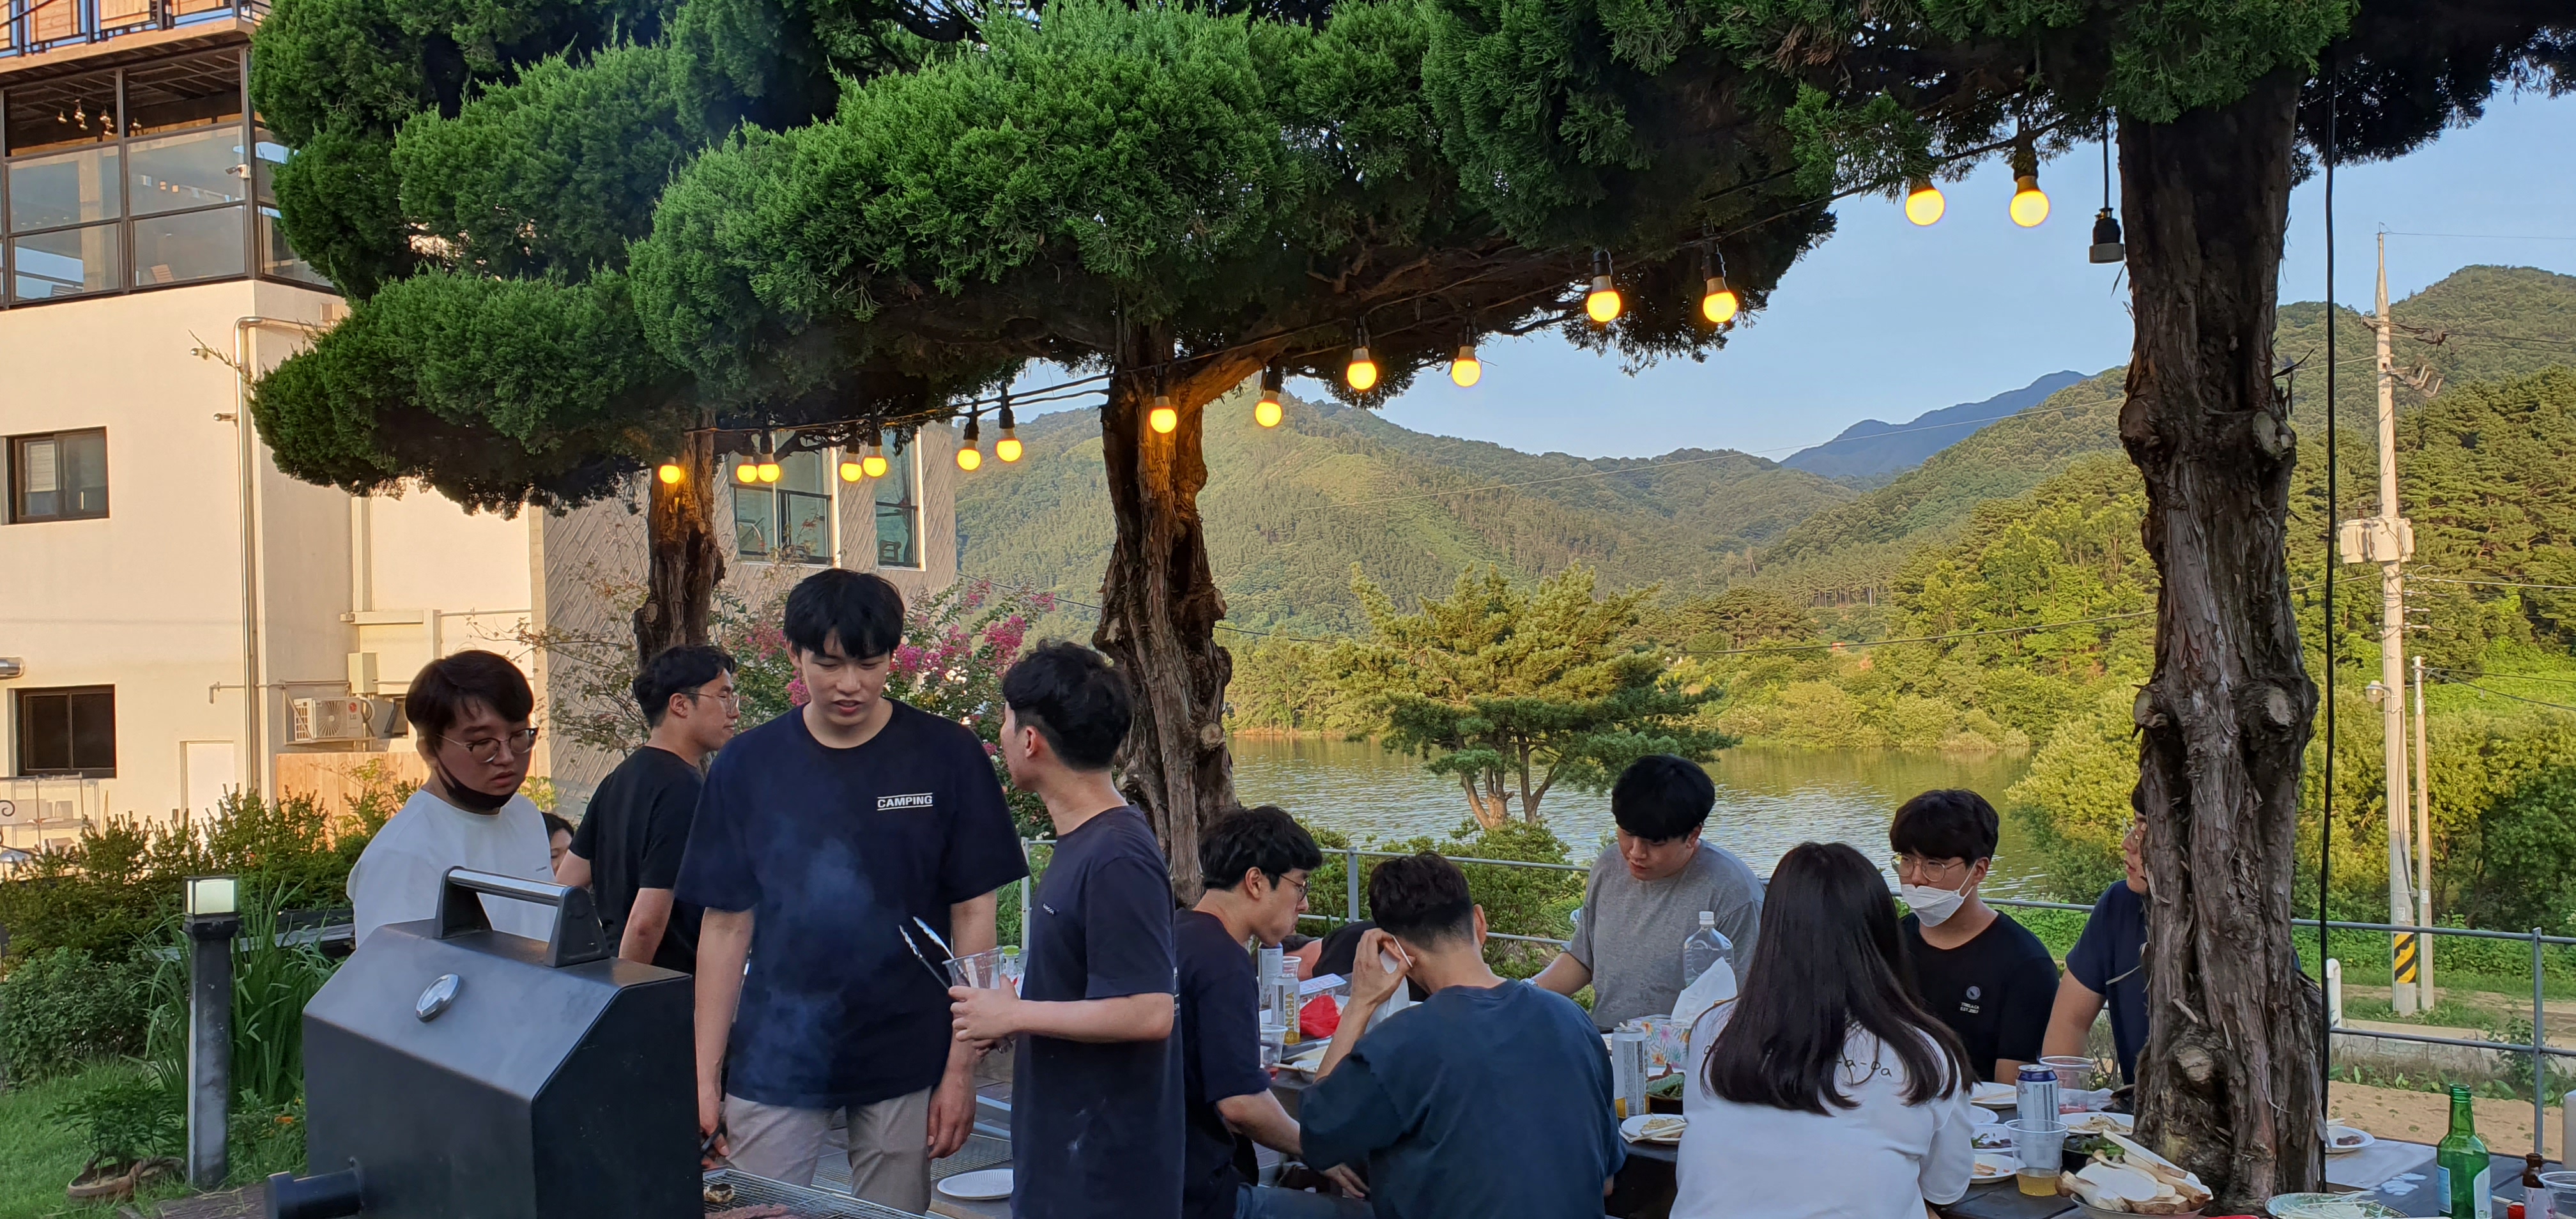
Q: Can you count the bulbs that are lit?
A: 15